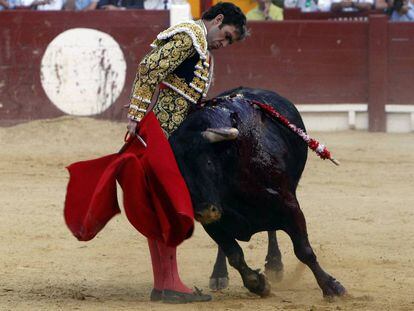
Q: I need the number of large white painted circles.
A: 1